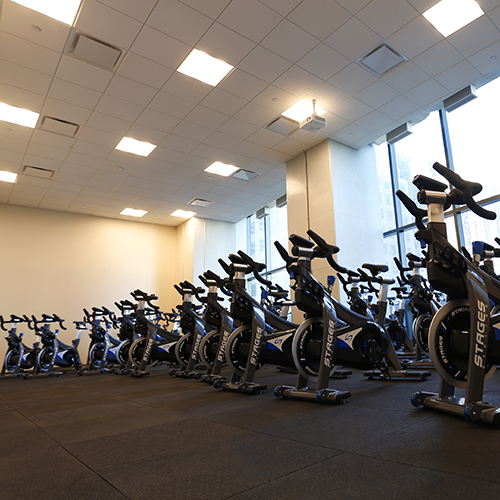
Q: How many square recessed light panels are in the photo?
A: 10